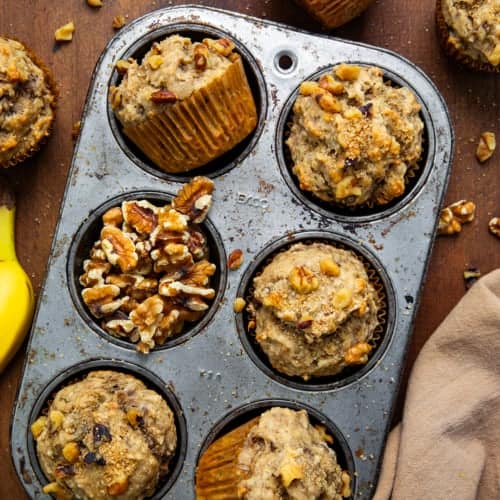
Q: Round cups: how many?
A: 6